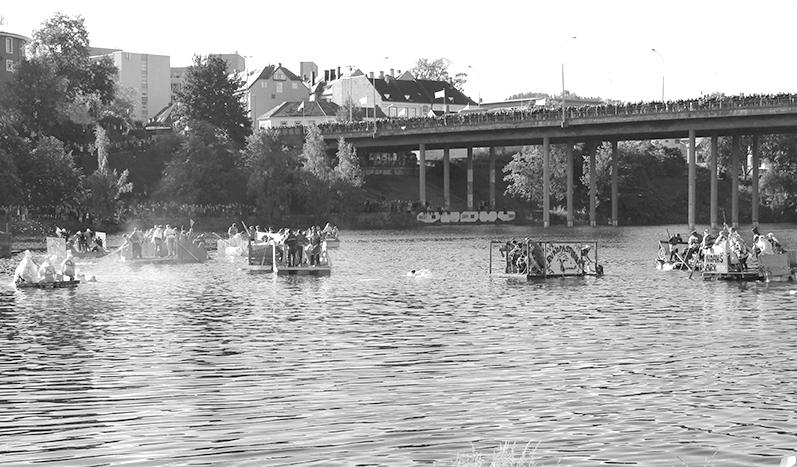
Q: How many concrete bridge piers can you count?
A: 12